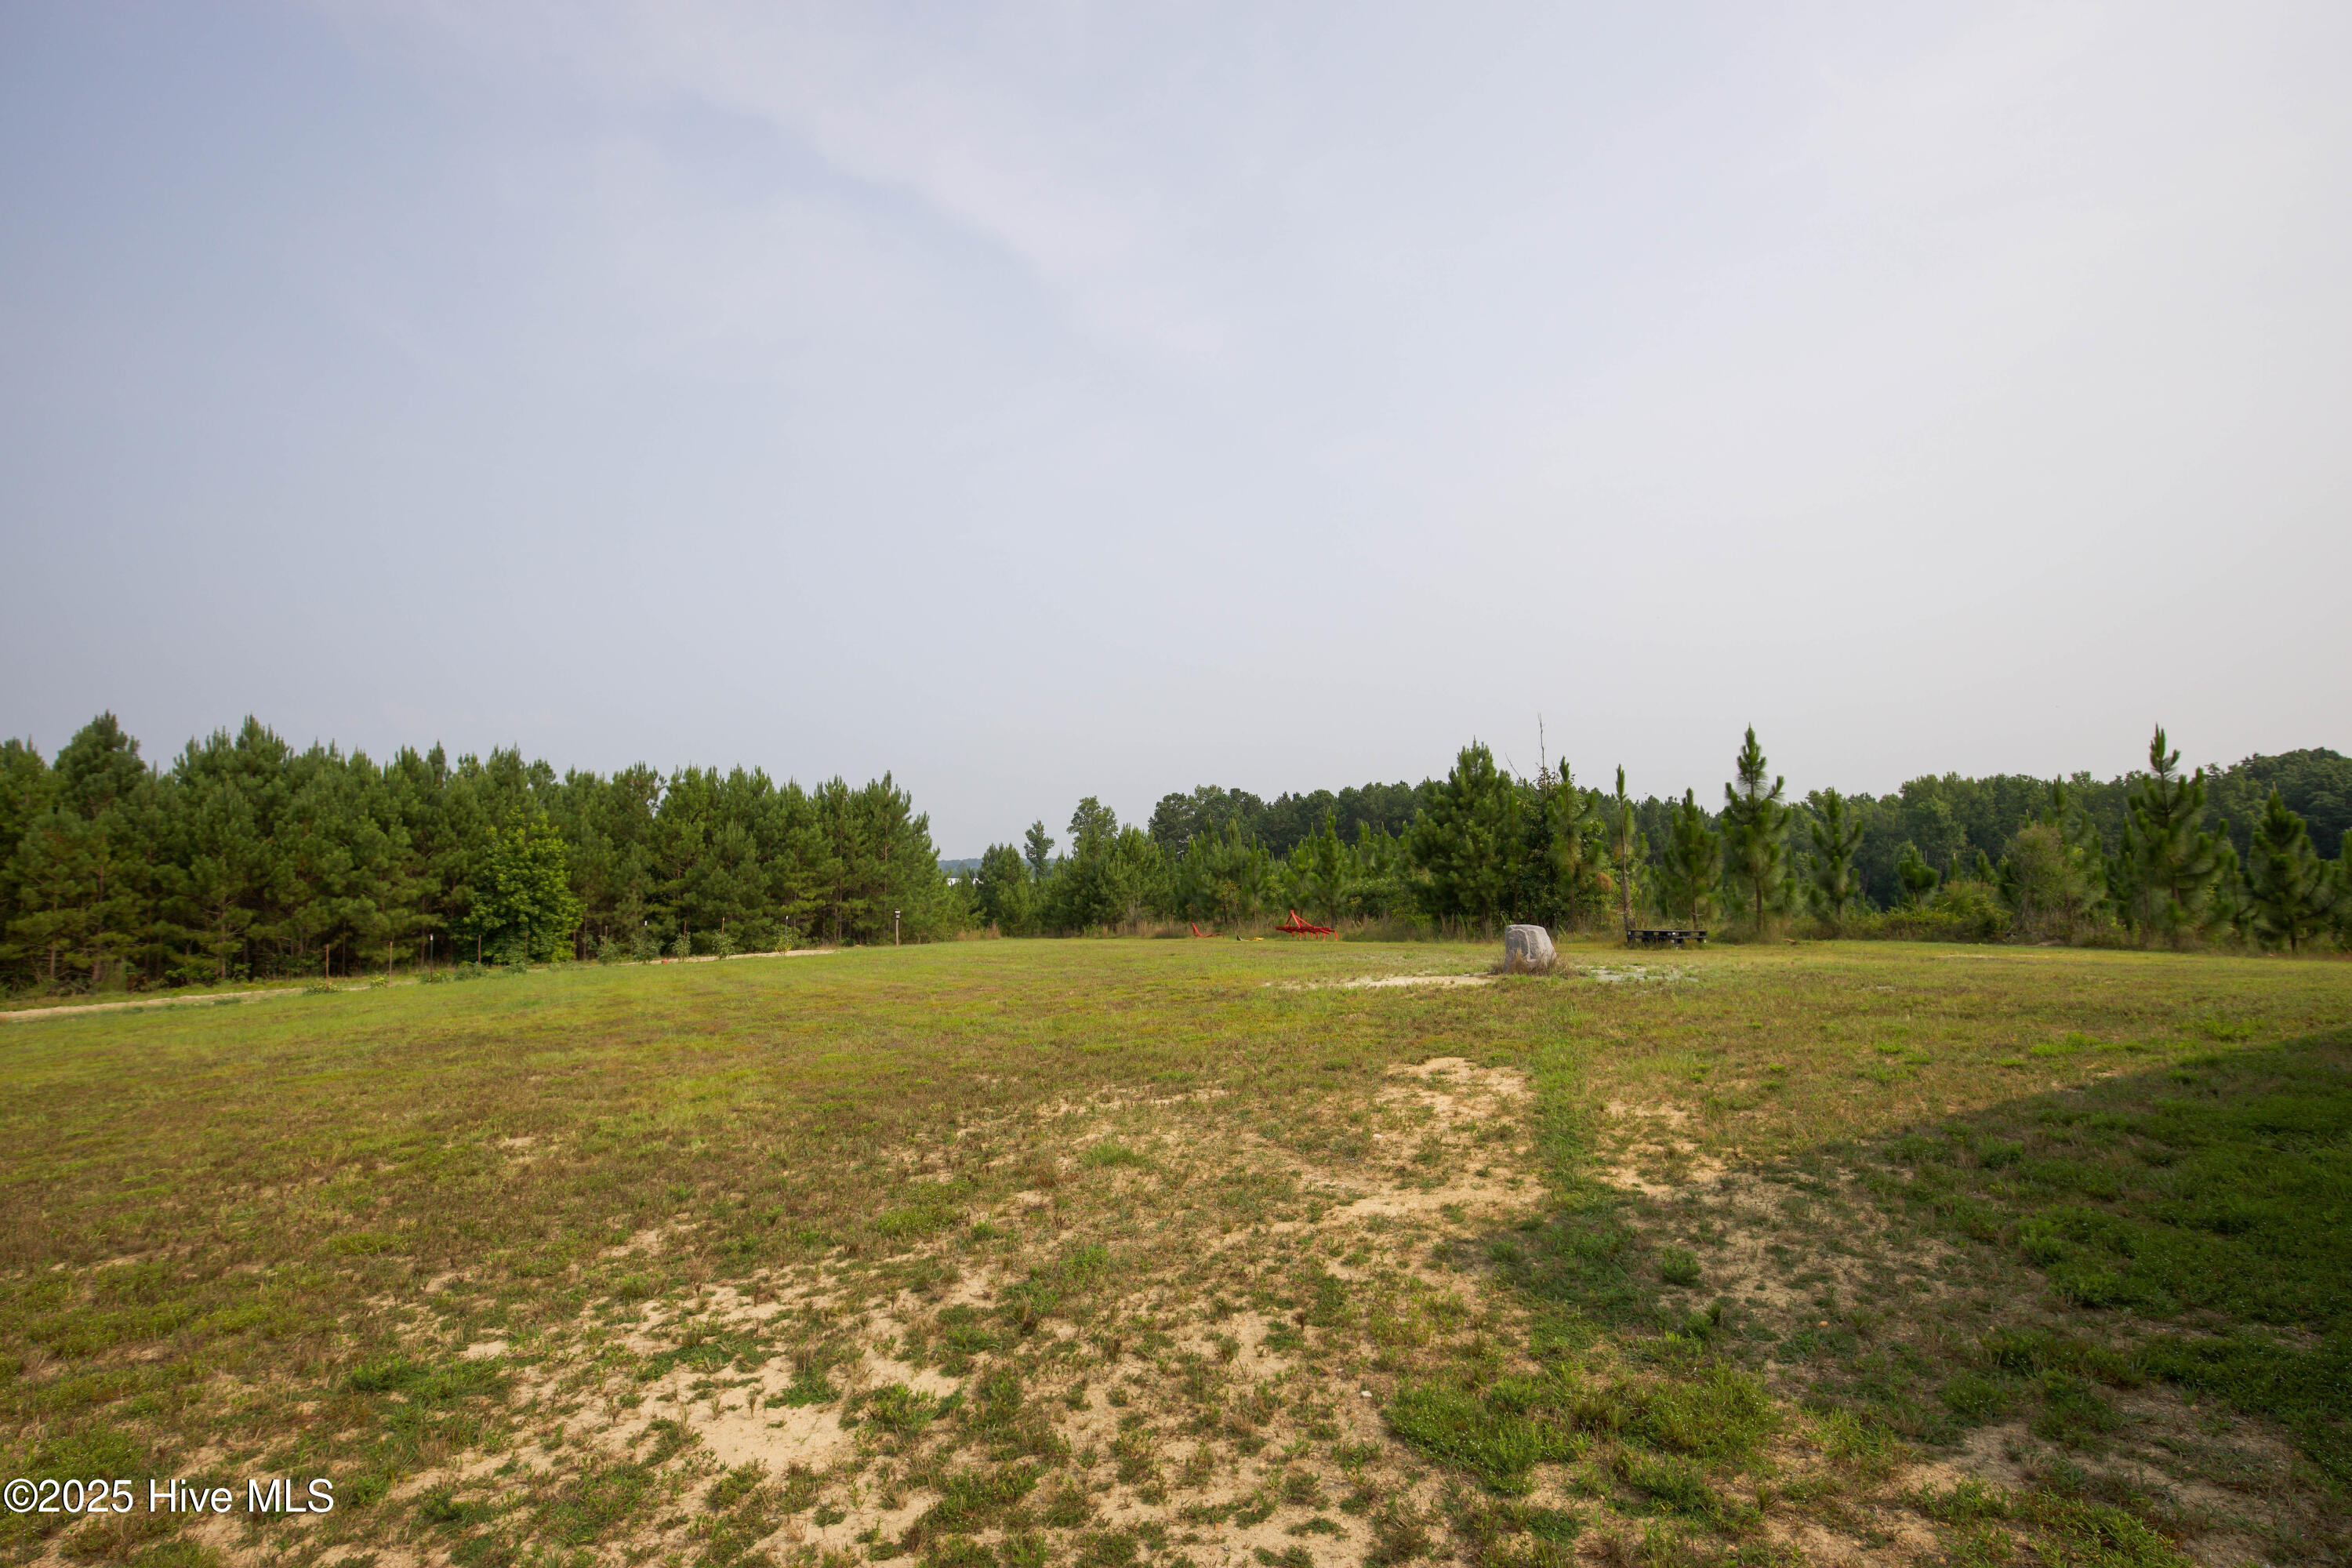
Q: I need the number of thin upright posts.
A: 12